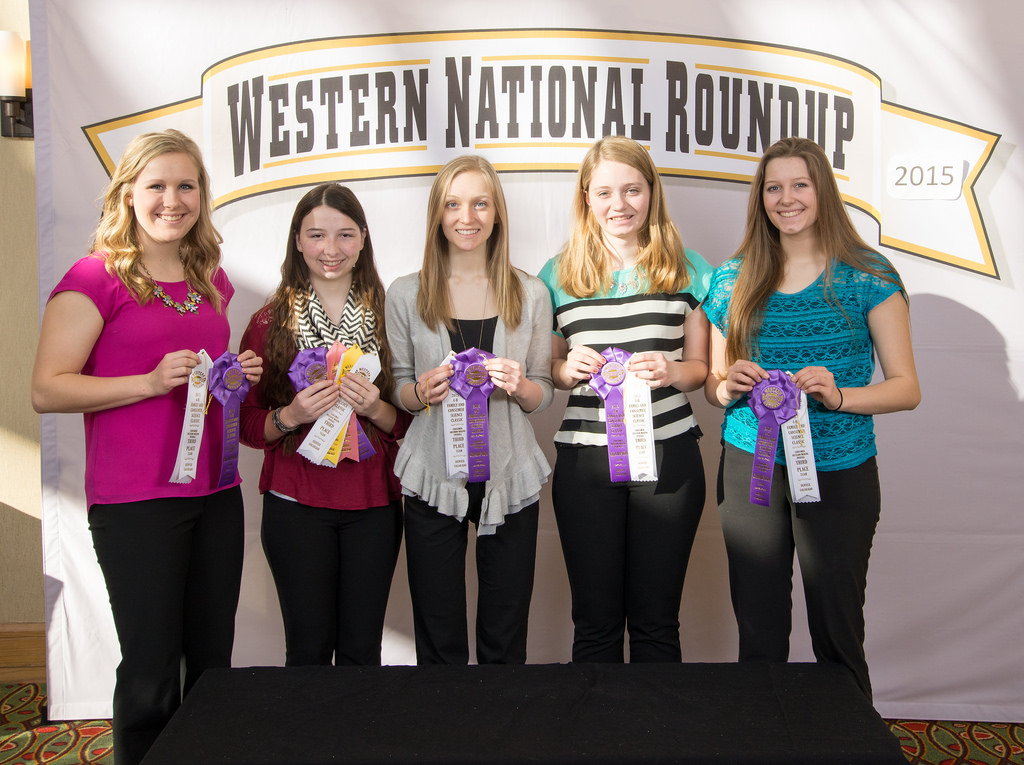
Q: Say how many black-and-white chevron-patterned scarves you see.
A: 1